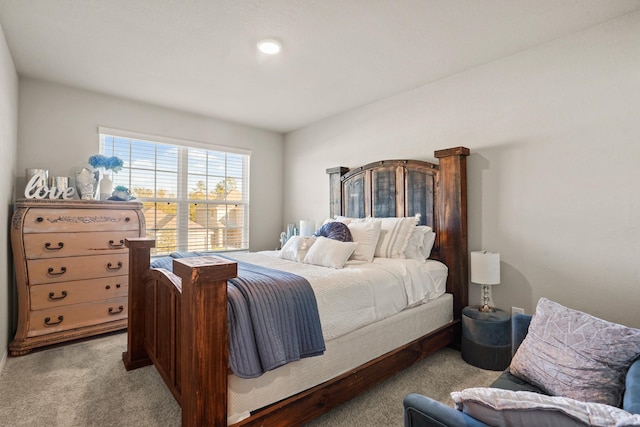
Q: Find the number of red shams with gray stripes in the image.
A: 0